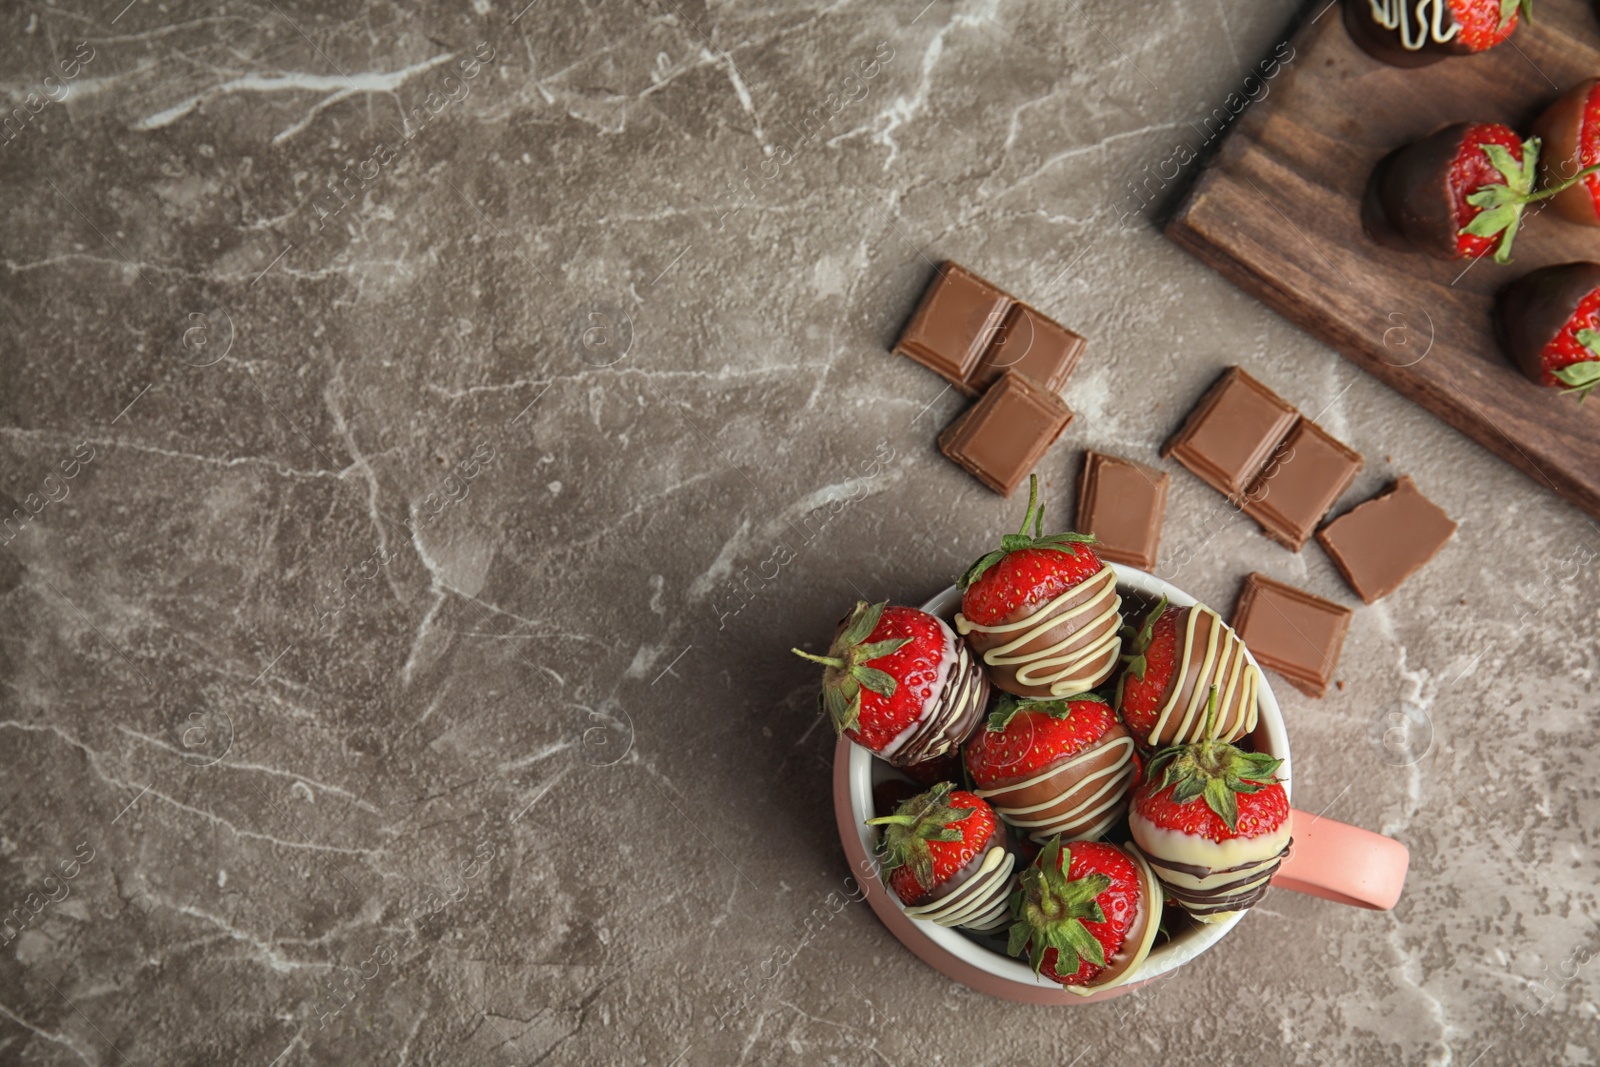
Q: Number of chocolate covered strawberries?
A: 11